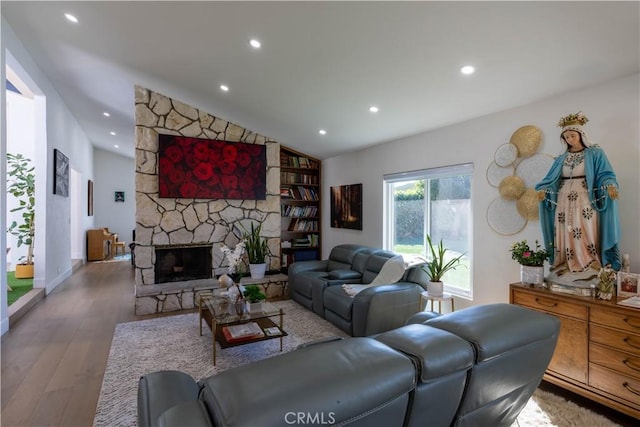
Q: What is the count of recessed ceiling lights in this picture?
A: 9